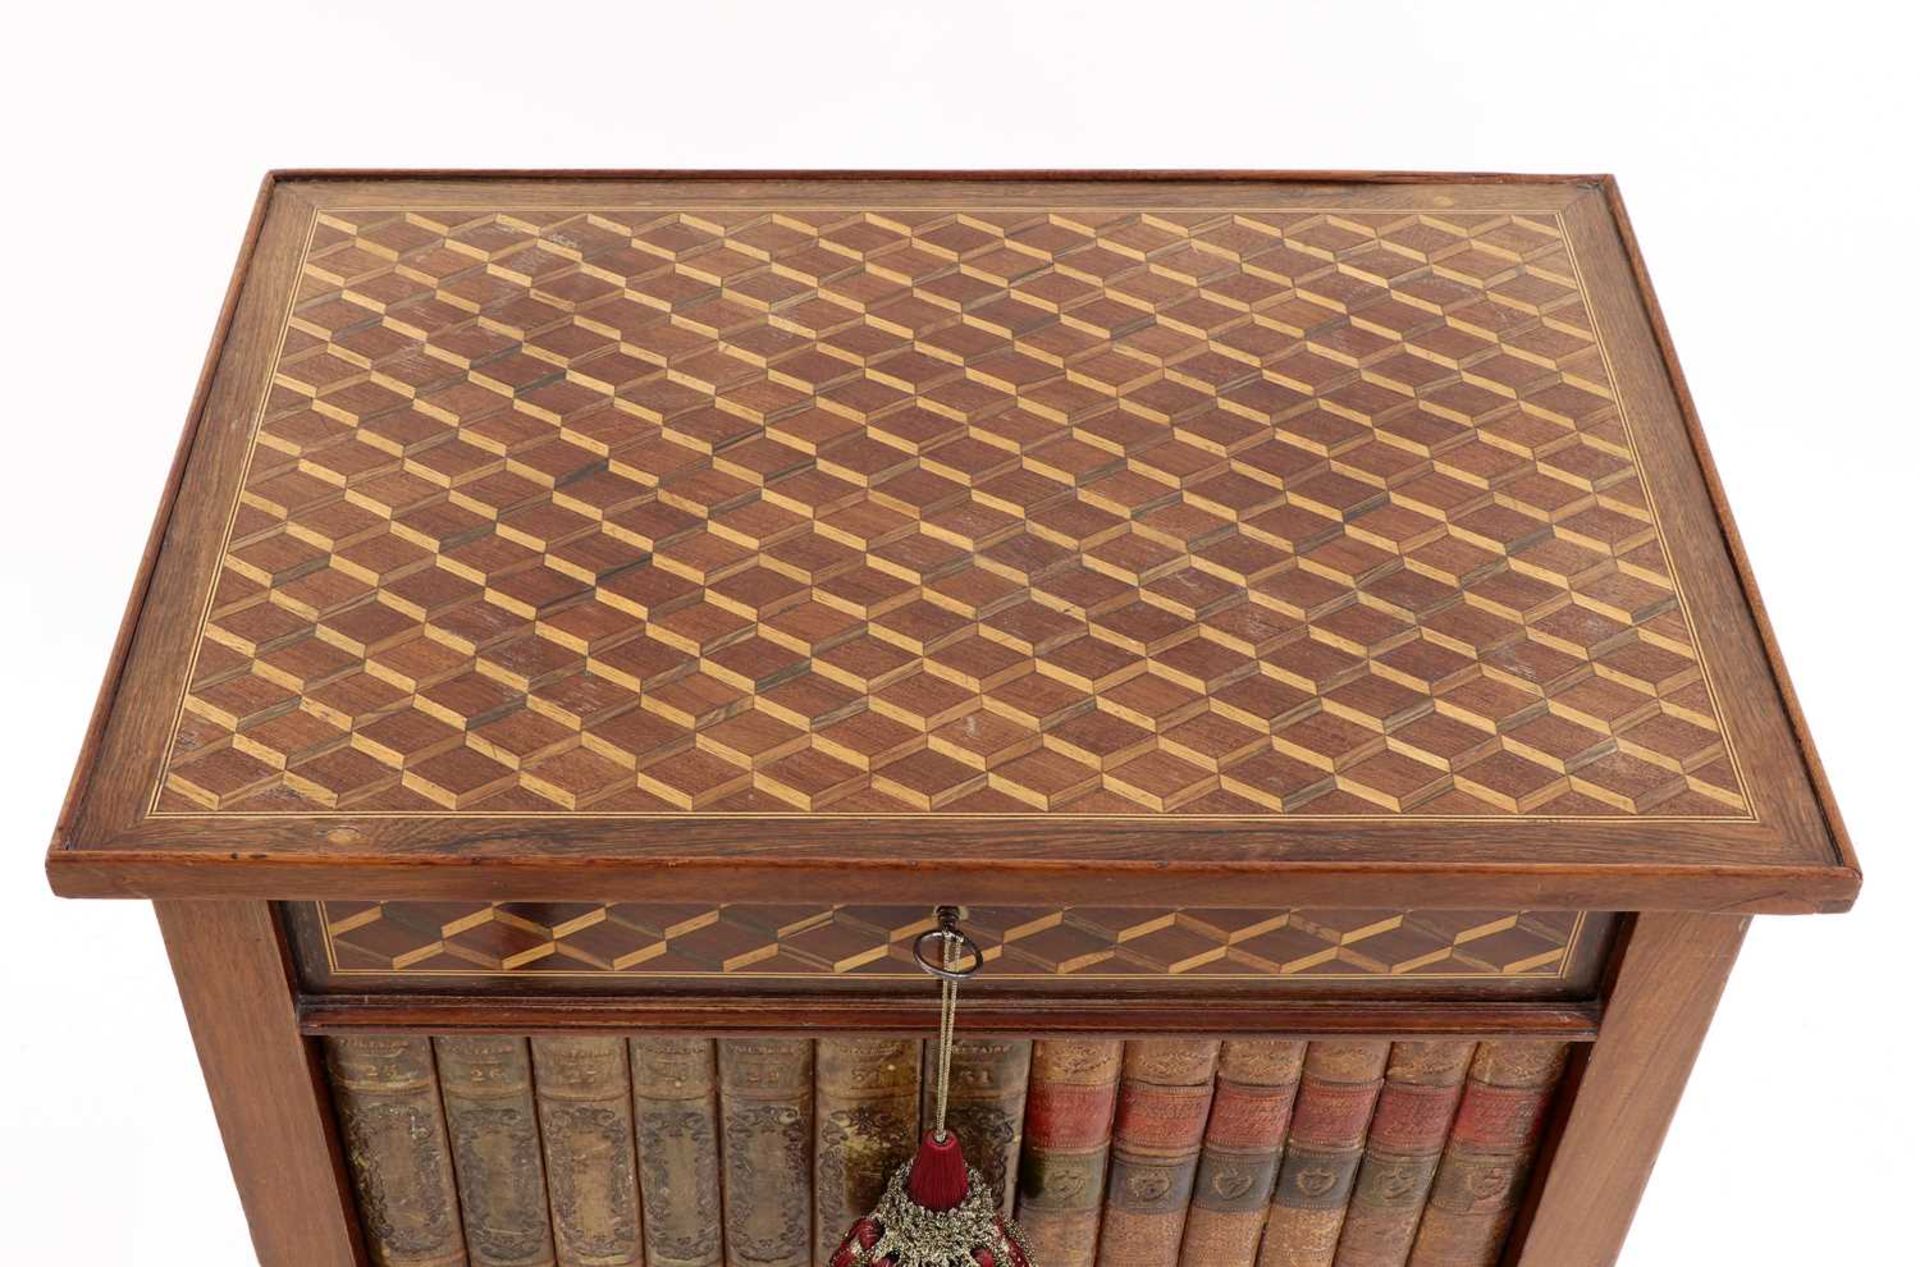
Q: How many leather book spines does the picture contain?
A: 13